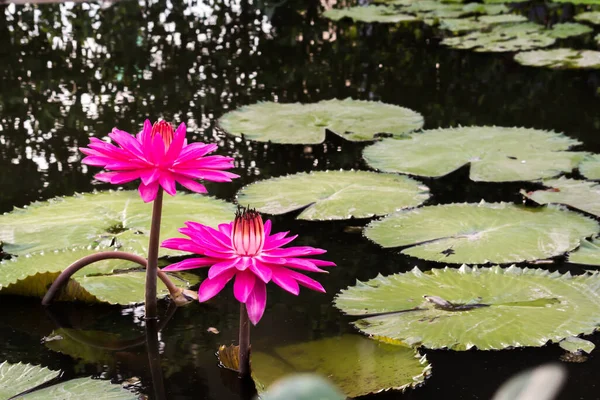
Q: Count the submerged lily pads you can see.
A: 2